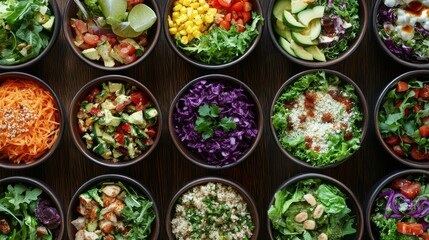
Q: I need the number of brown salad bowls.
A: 15